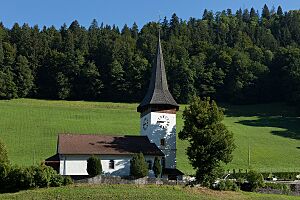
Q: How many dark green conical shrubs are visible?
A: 3